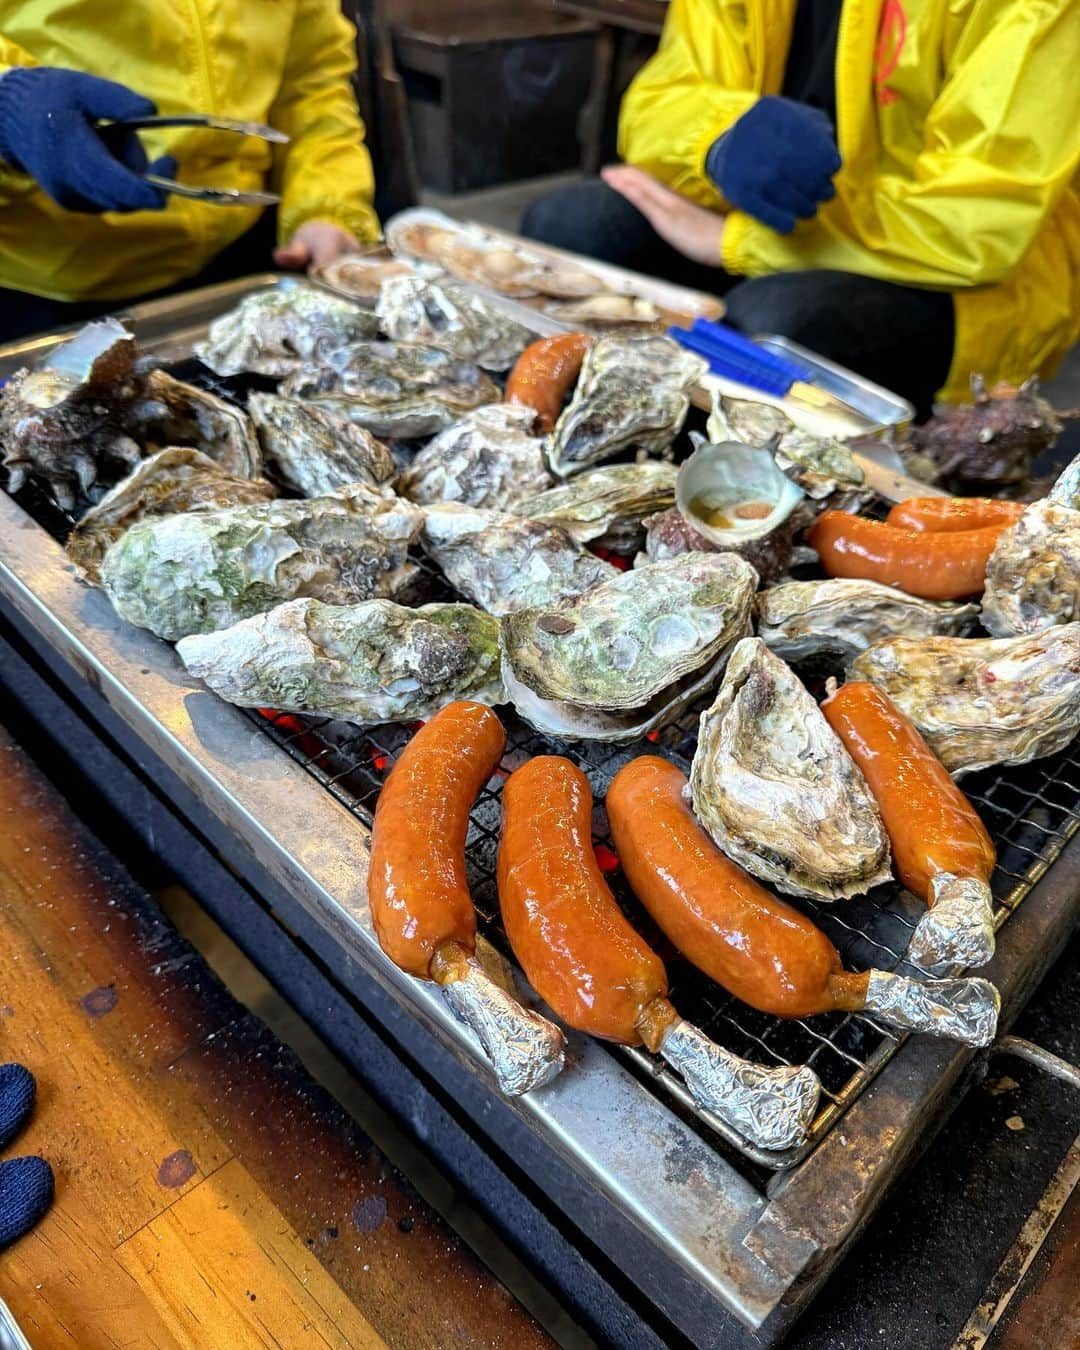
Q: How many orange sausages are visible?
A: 7